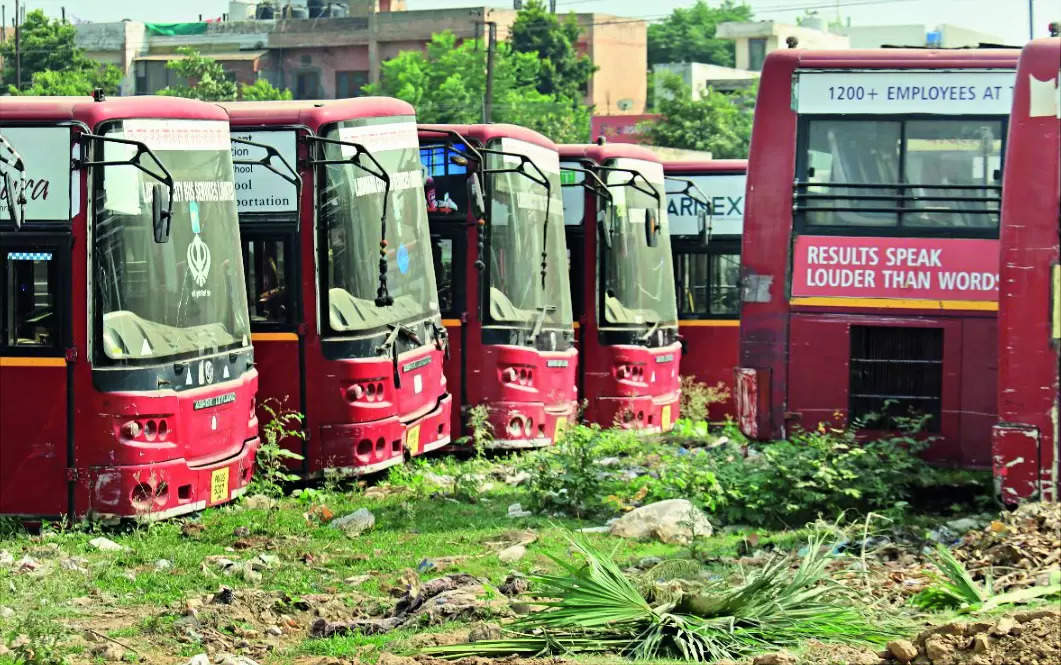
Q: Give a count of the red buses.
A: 7